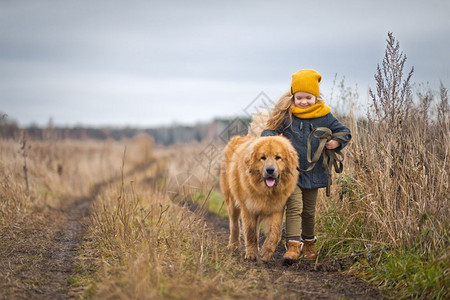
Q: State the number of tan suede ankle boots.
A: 2